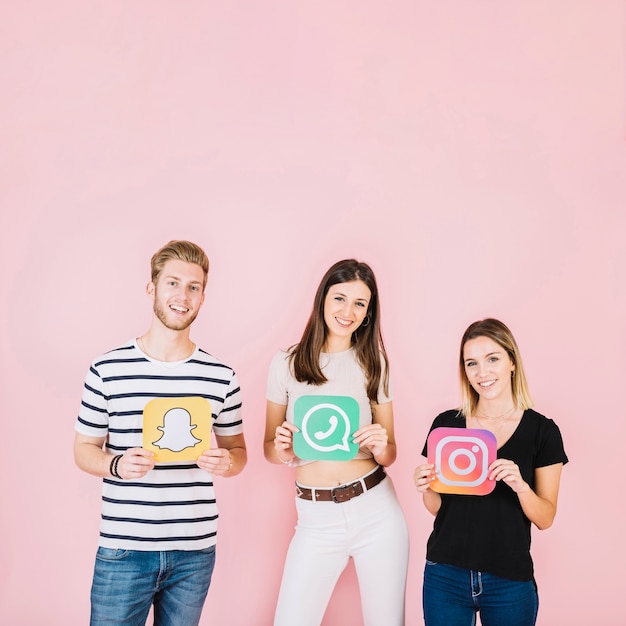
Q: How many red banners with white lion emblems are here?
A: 0